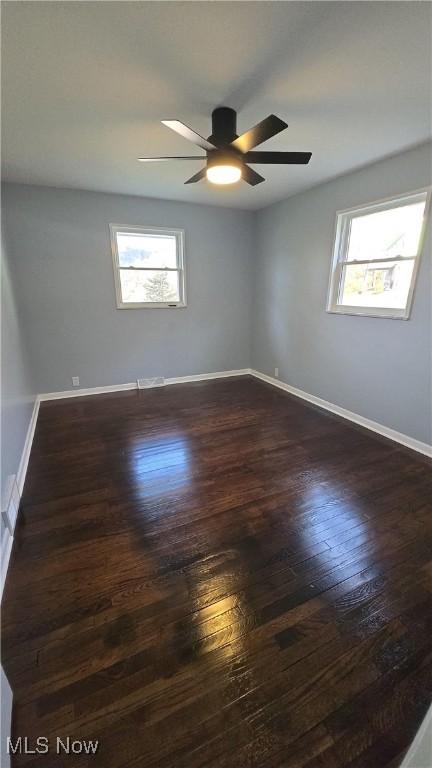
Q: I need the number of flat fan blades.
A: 6